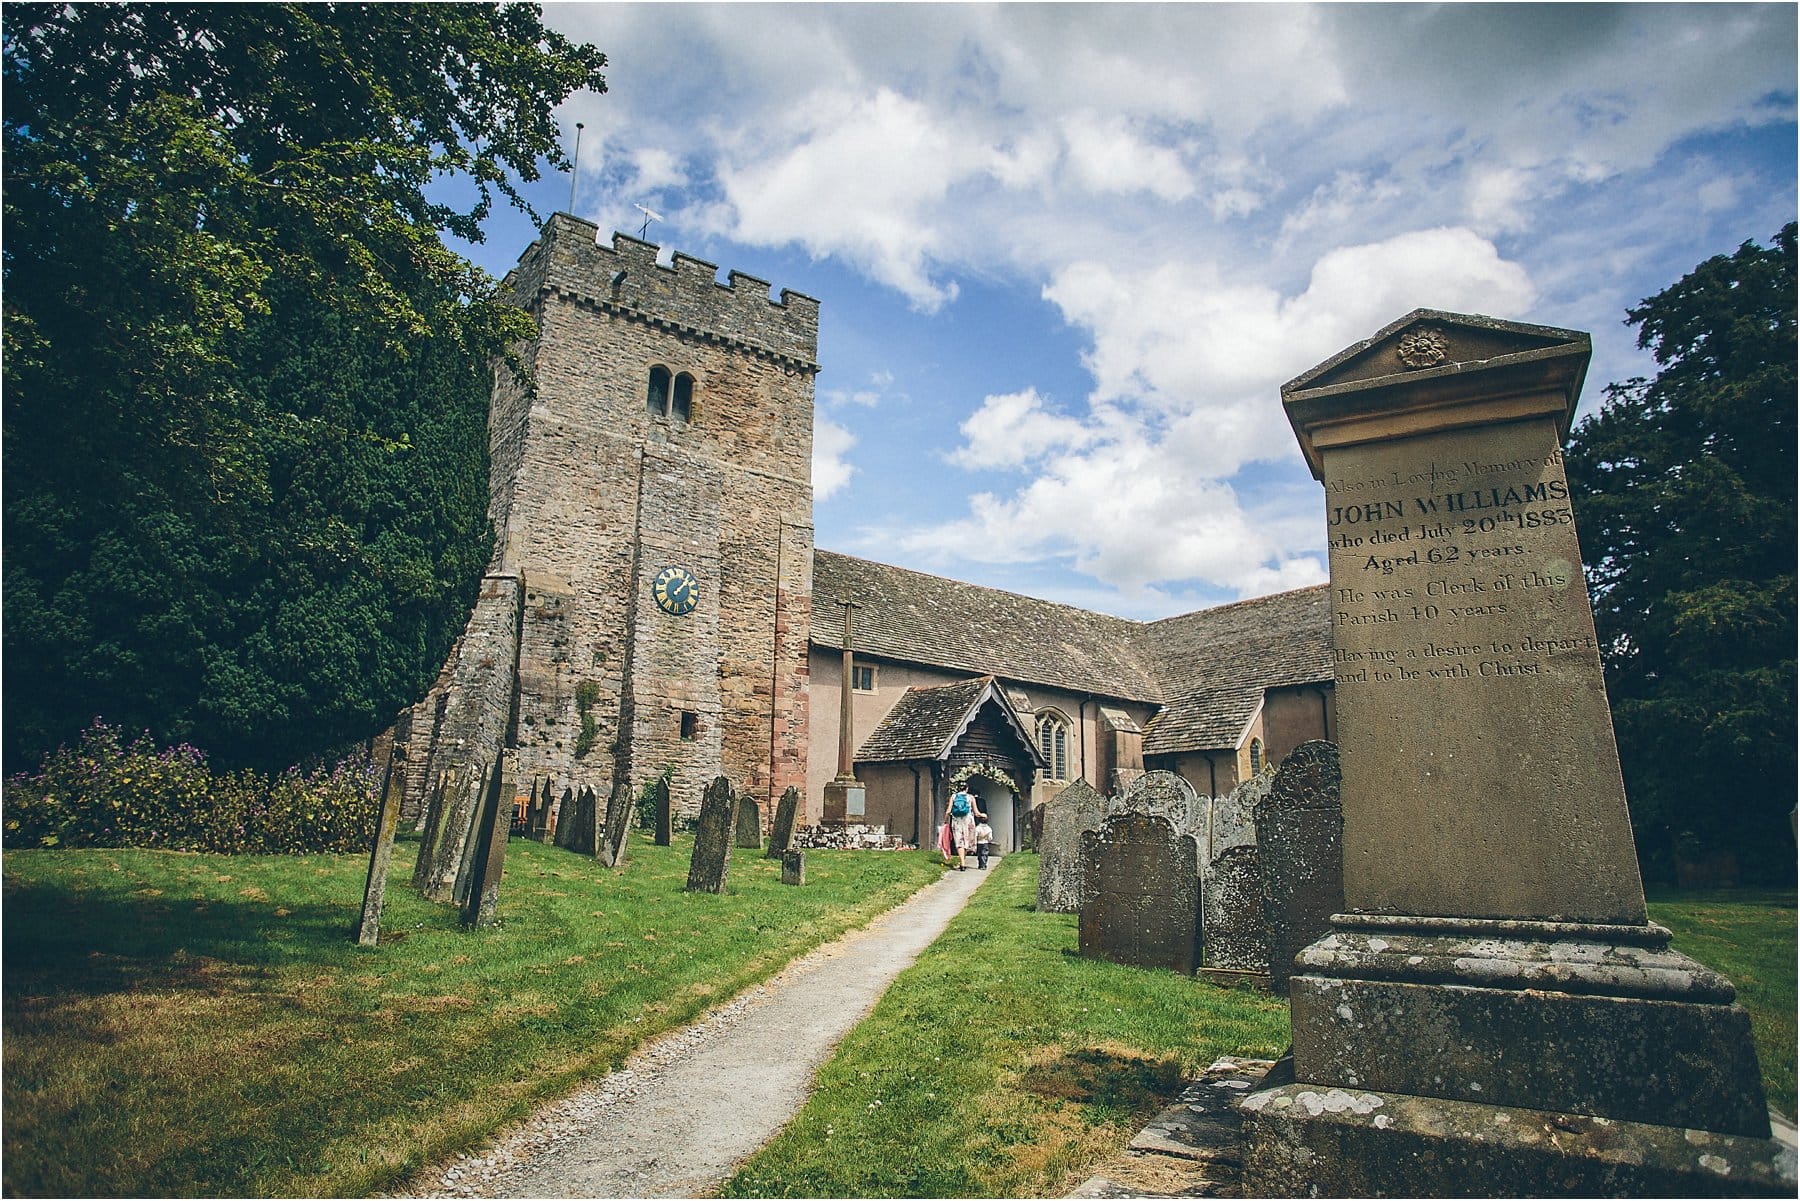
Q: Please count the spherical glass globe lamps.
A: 0